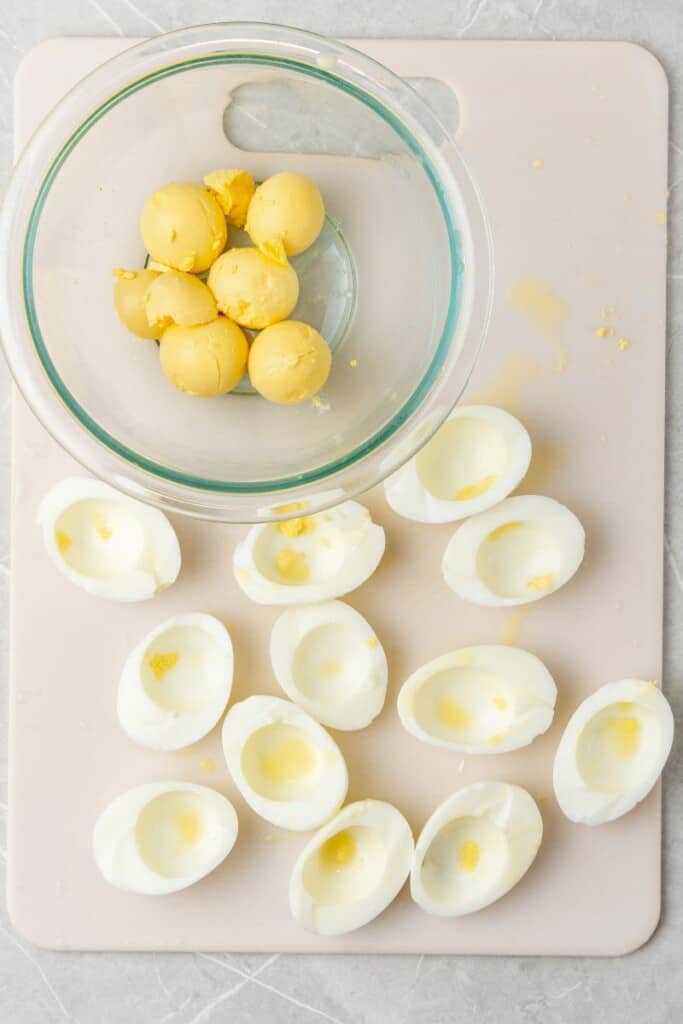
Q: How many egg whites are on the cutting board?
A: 12